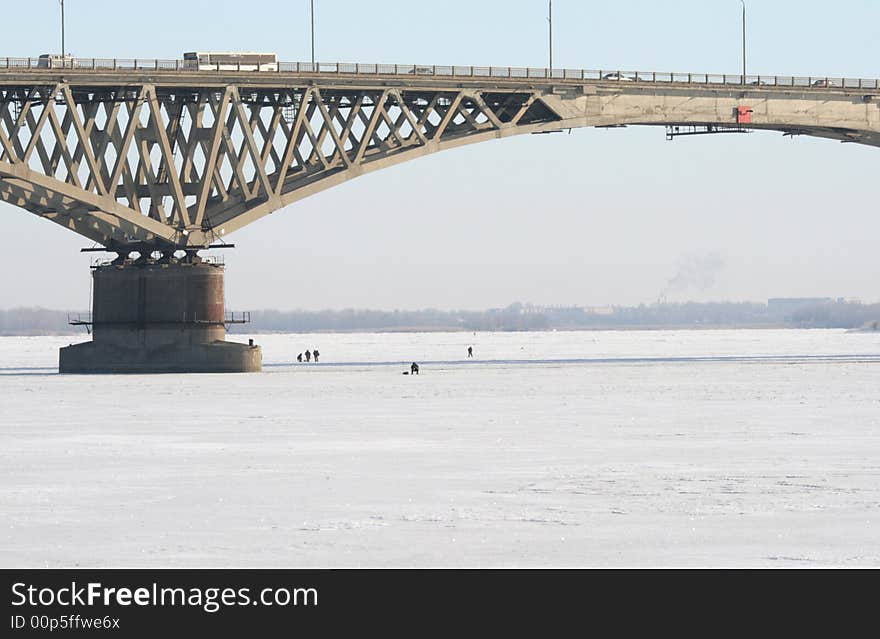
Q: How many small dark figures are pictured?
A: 5